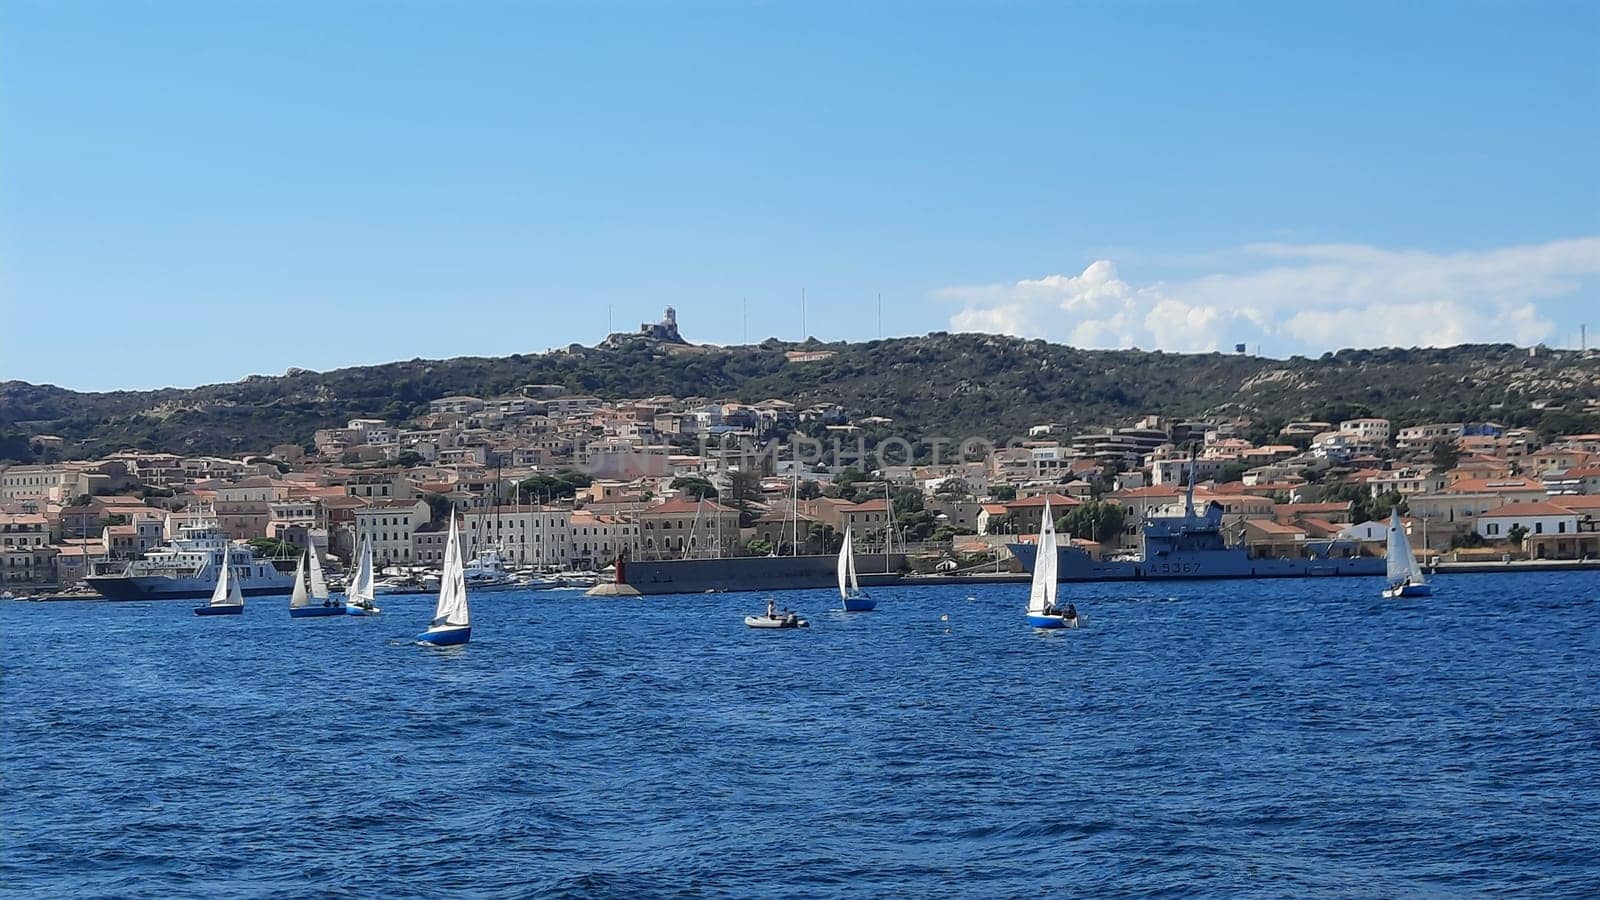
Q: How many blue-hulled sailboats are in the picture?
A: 7